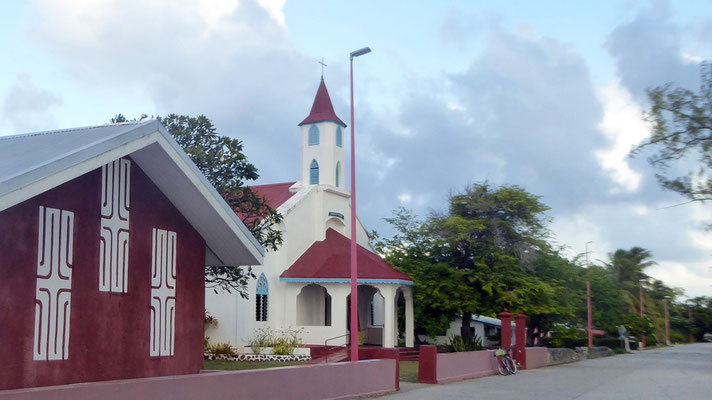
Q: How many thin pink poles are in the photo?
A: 4